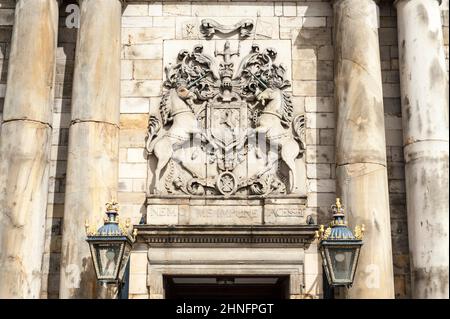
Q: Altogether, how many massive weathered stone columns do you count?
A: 4